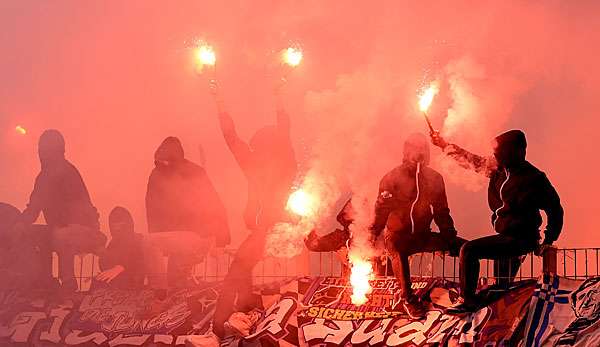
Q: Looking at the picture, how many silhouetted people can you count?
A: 8